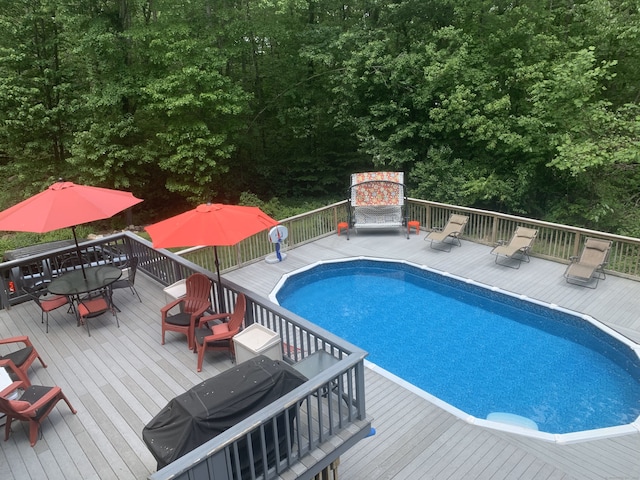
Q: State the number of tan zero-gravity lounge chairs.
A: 3